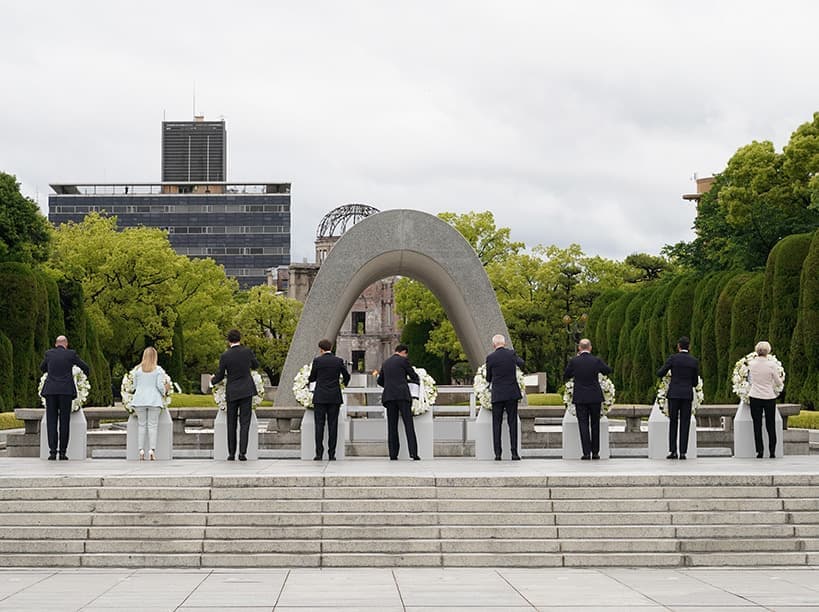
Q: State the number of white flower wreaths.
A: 9